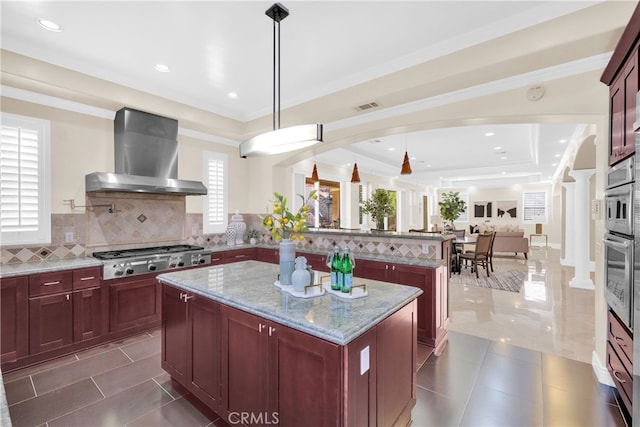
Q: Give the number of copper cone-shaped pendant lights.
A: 3